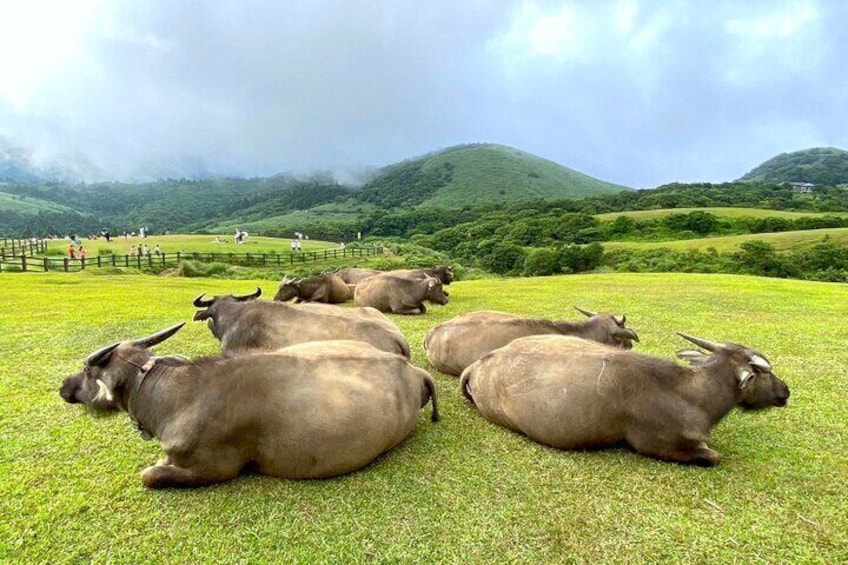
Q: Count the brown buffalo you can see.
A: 8